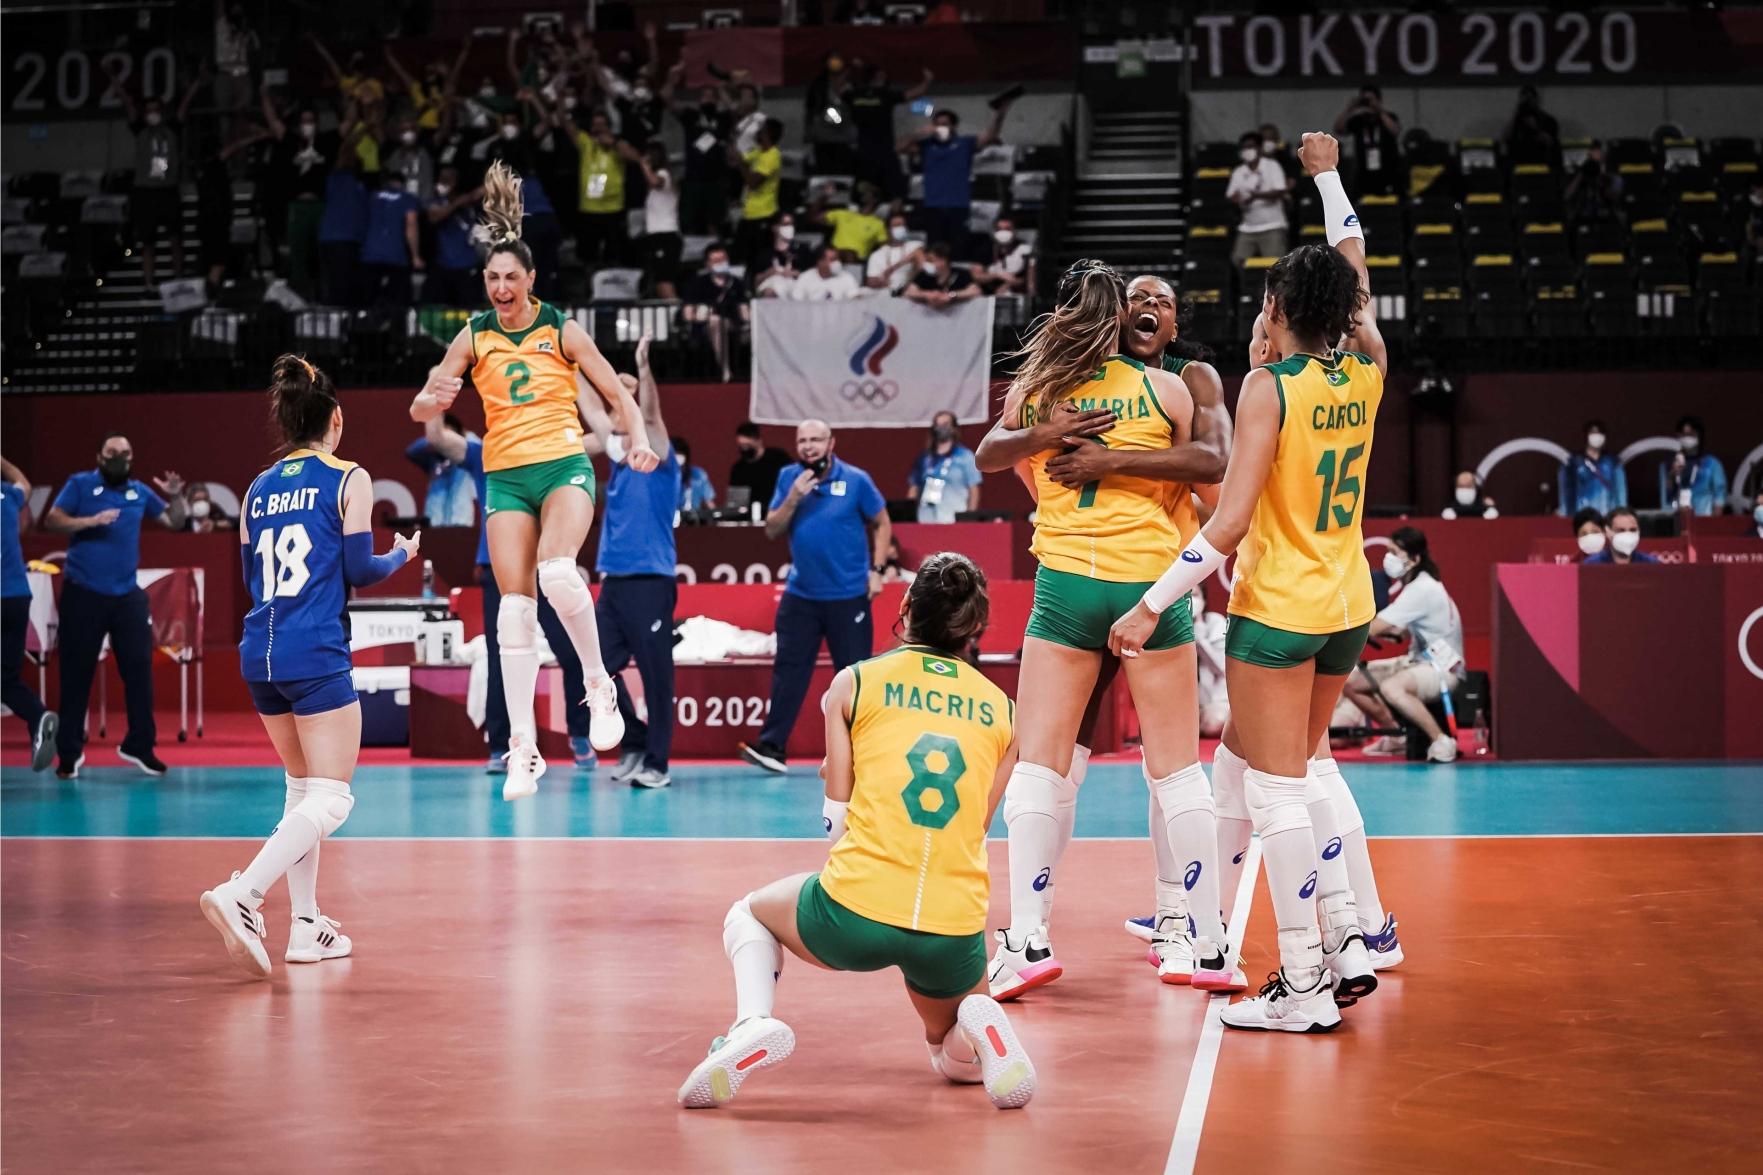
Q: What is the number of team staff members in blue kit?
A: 5